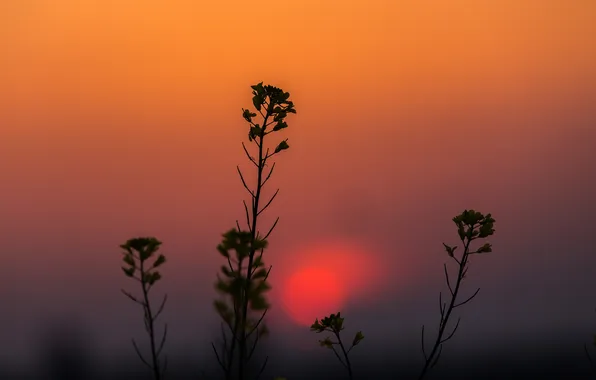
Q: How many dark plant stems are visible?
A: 5